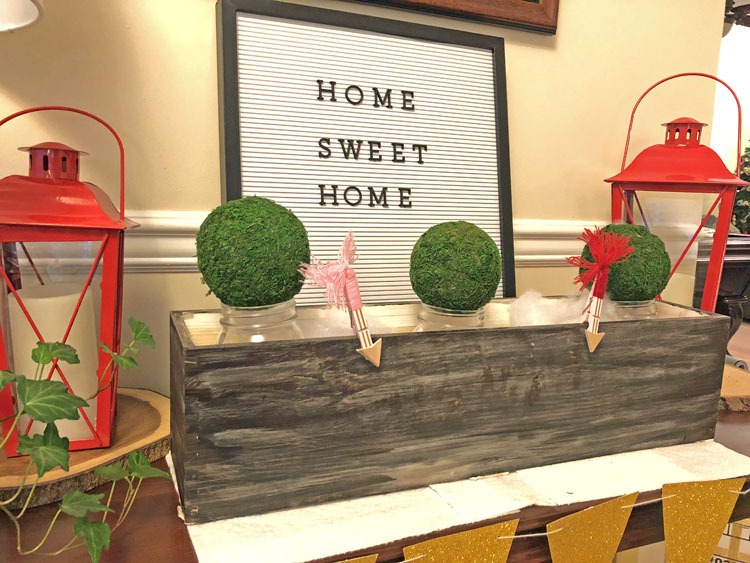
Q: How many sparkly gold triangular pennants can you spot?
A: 4